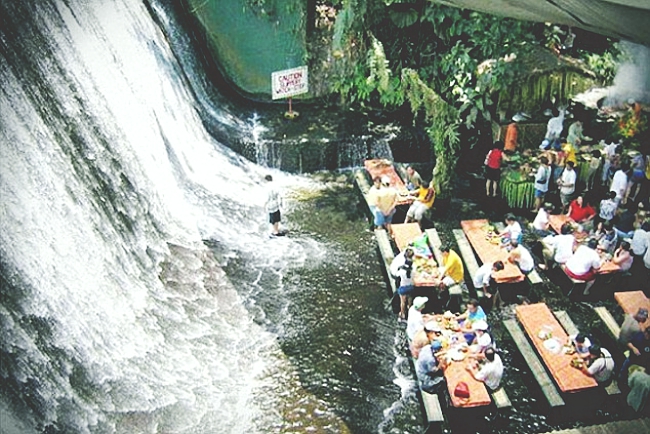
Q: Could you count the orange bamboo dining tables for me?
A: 7